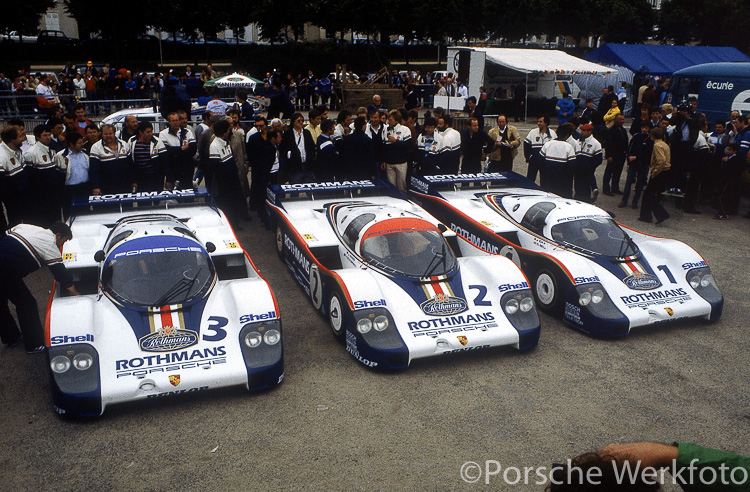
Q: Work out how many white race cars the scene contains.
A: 3